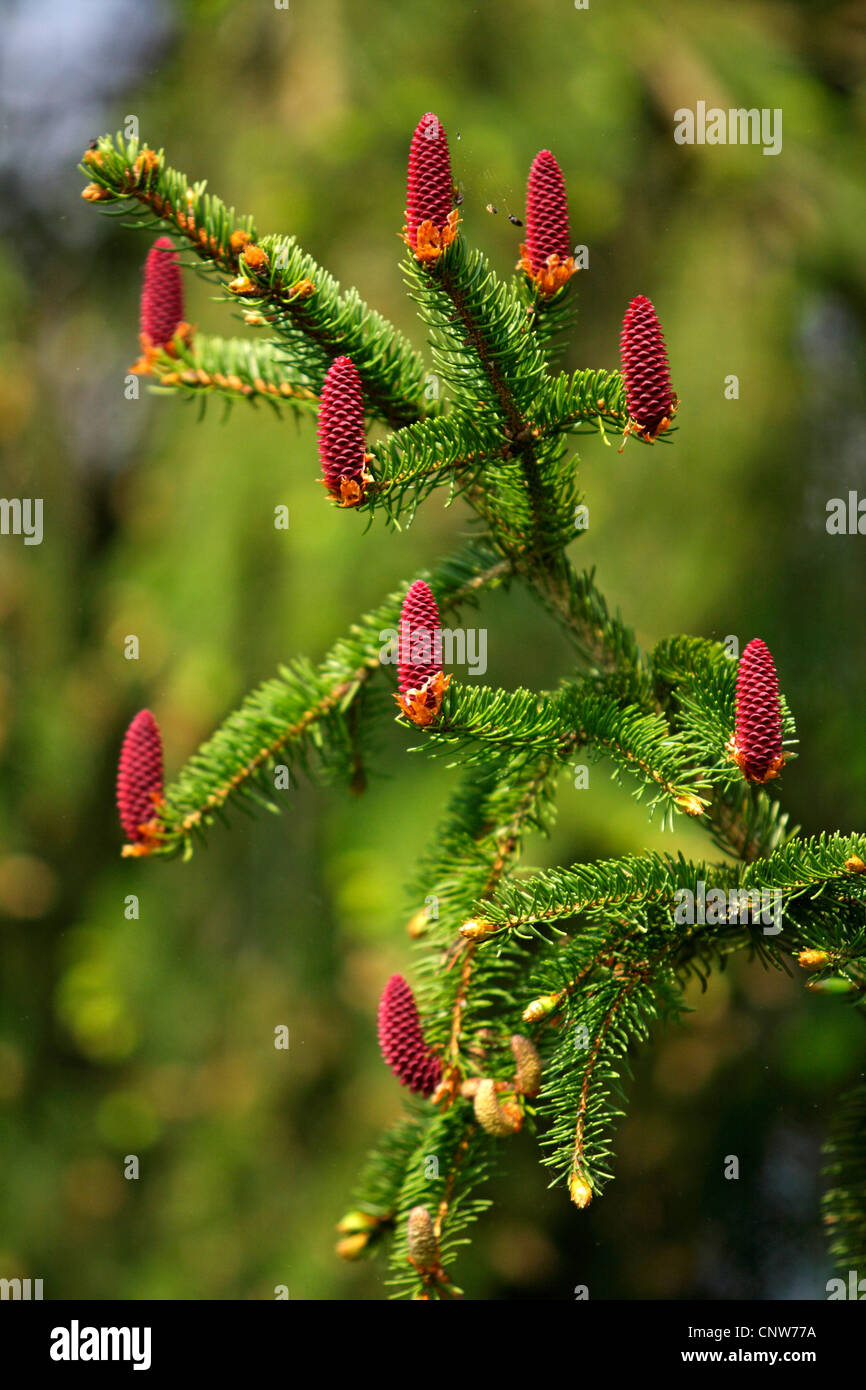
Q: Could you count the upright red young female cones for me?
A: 9